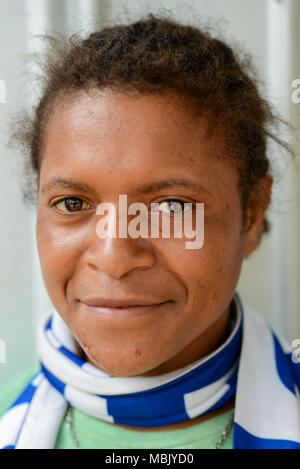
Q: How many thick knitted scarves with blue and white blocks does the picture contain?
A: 1